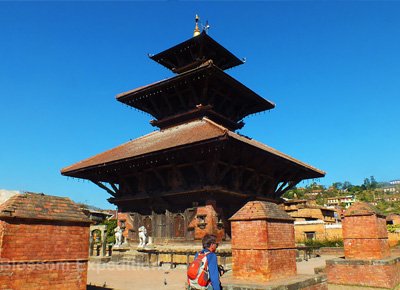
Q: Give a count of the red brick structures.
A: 3